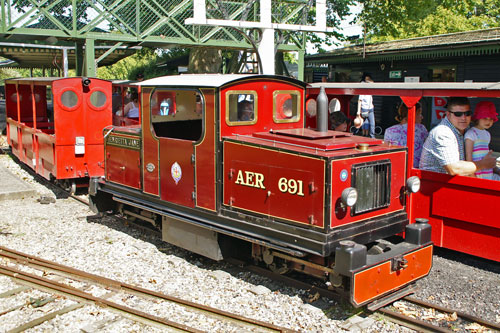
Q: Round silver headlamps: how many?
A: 2